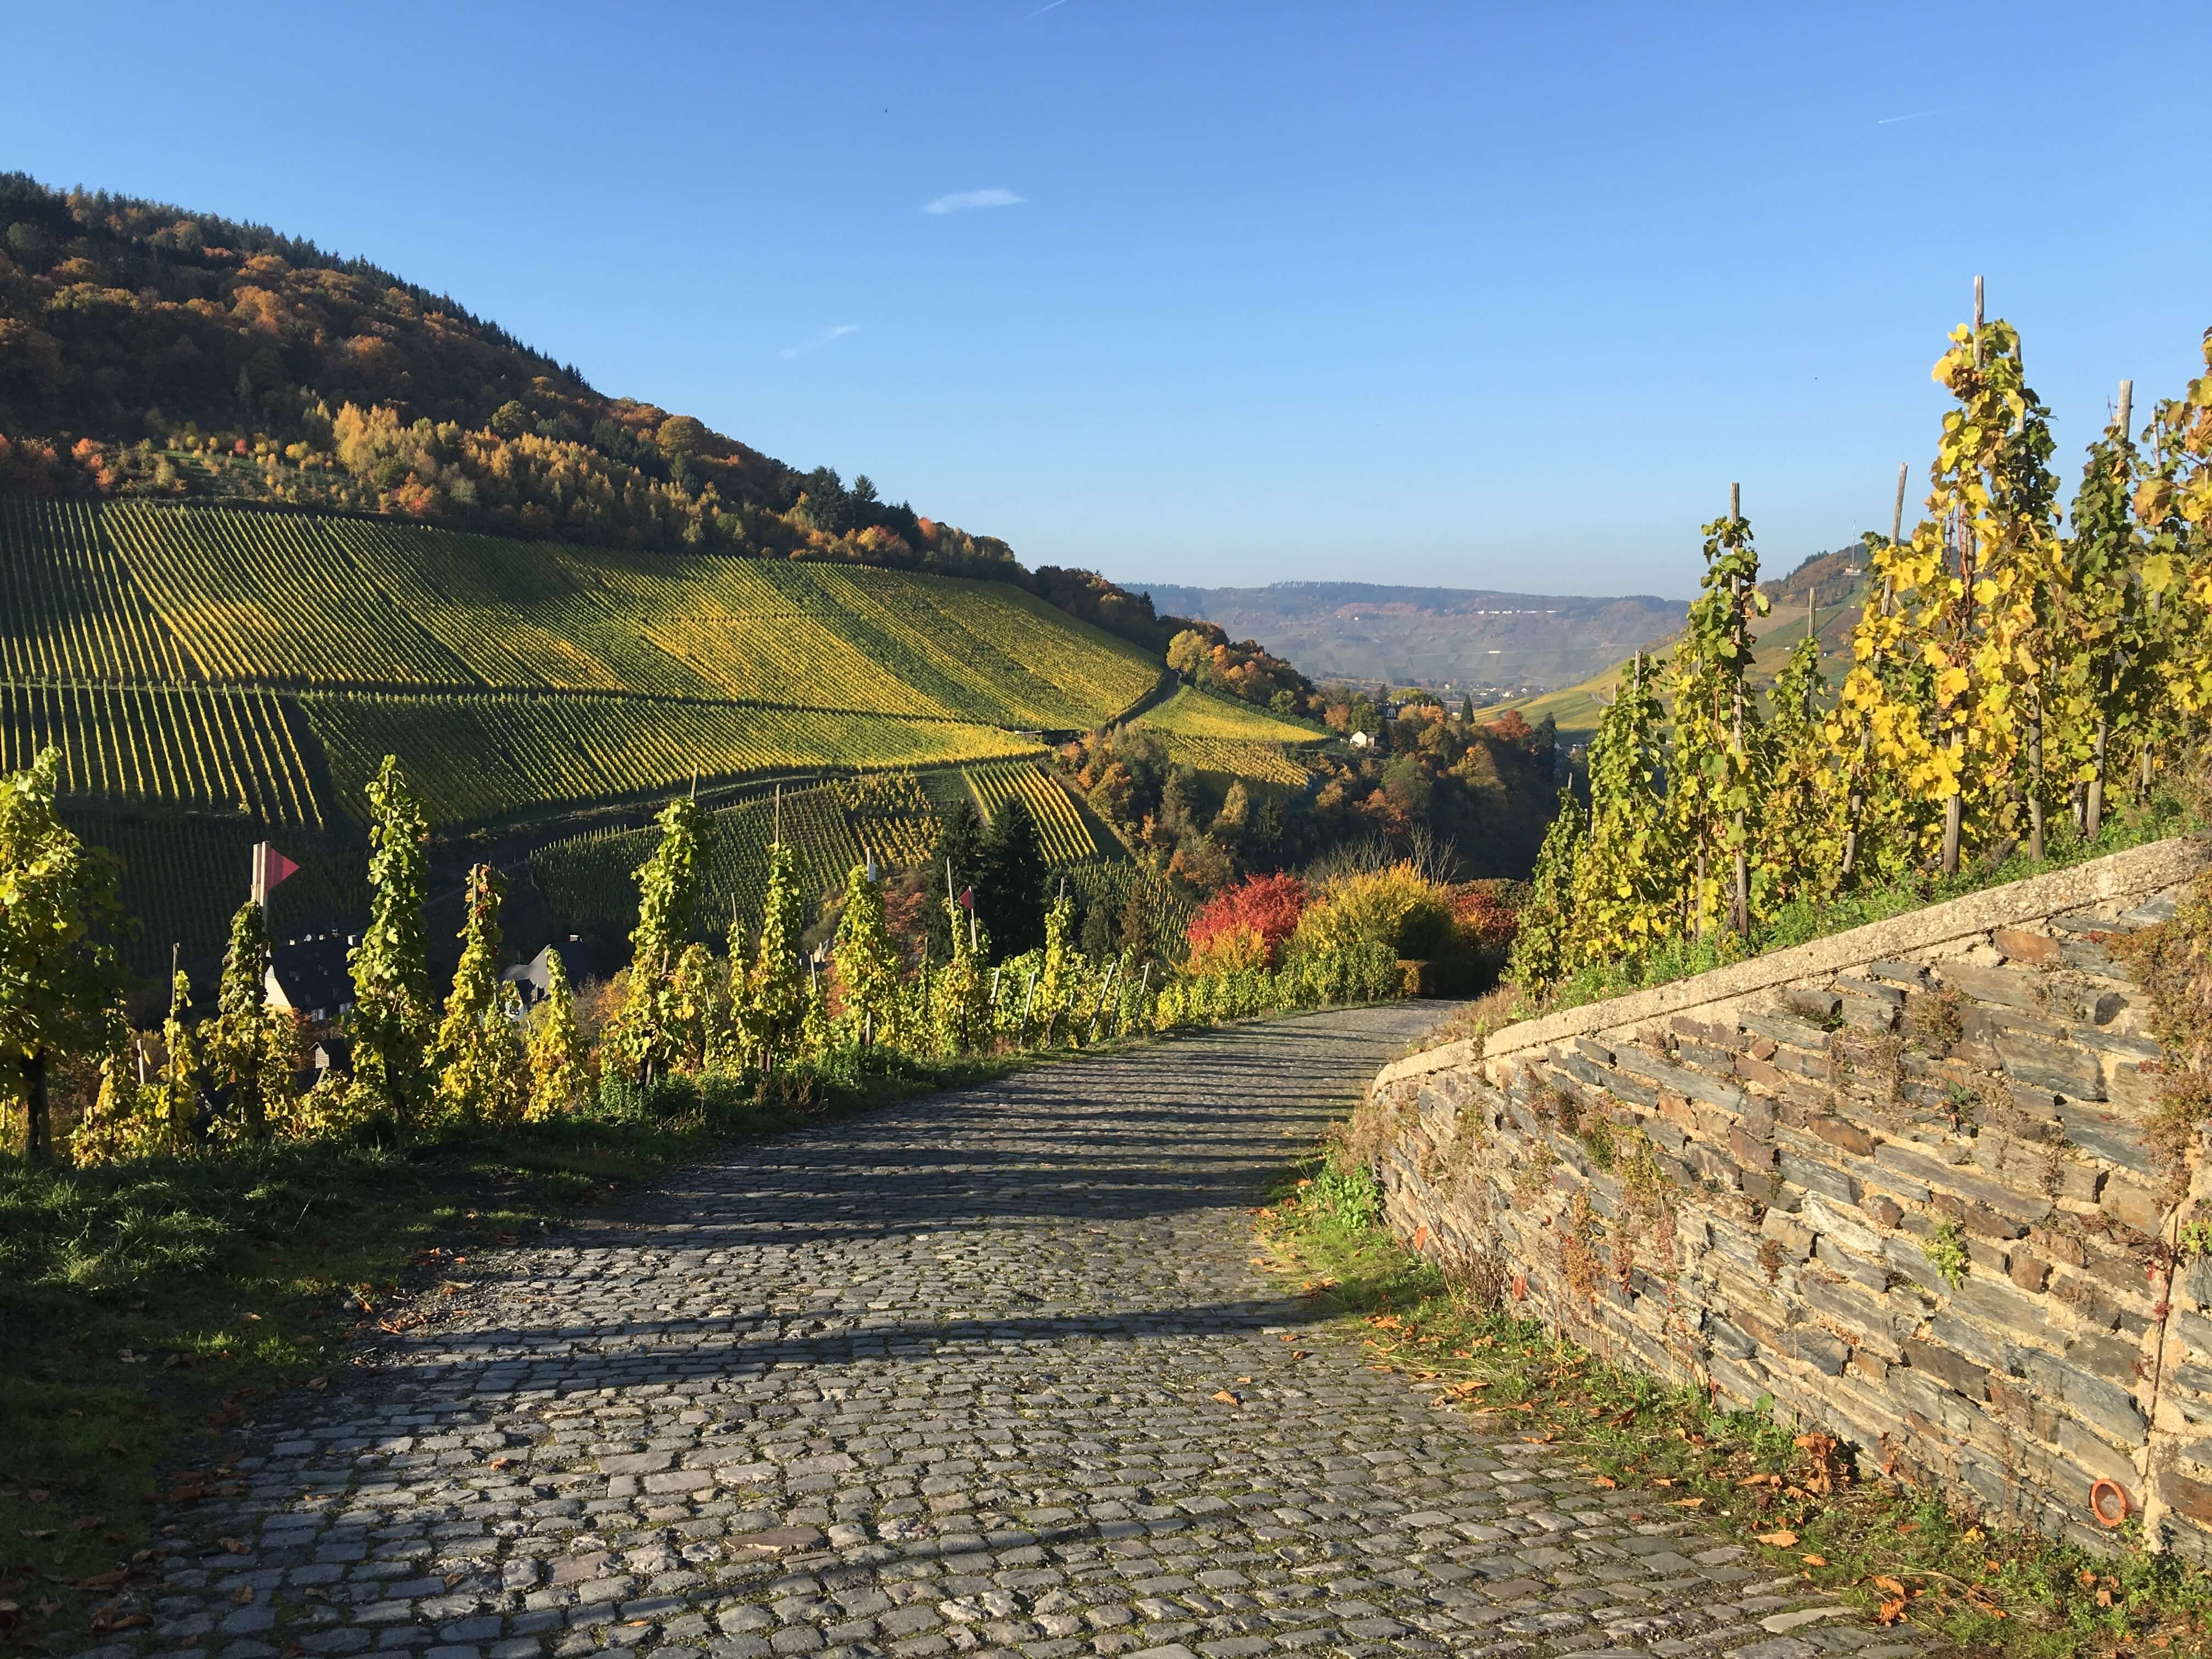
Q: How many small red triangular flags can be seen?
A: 2